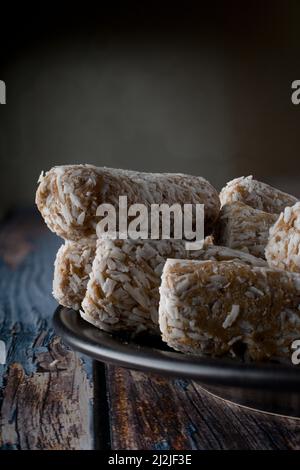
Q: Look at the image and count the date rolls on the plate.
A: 7